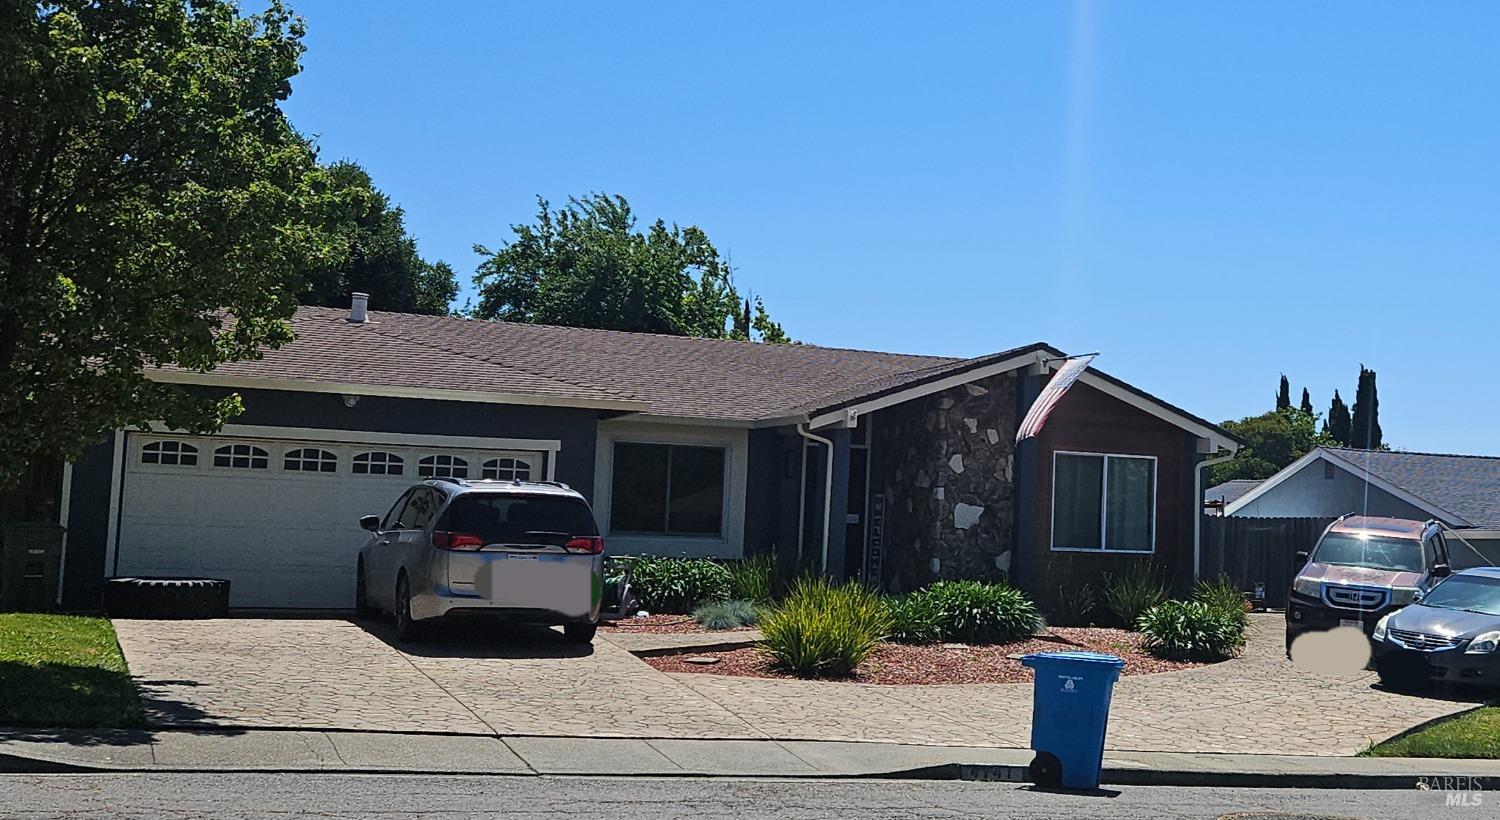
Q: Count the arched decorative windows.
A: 6